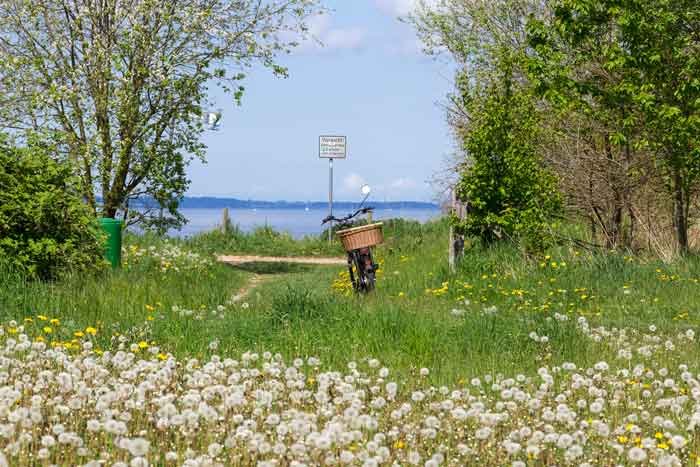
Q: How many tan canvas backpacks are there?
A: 0